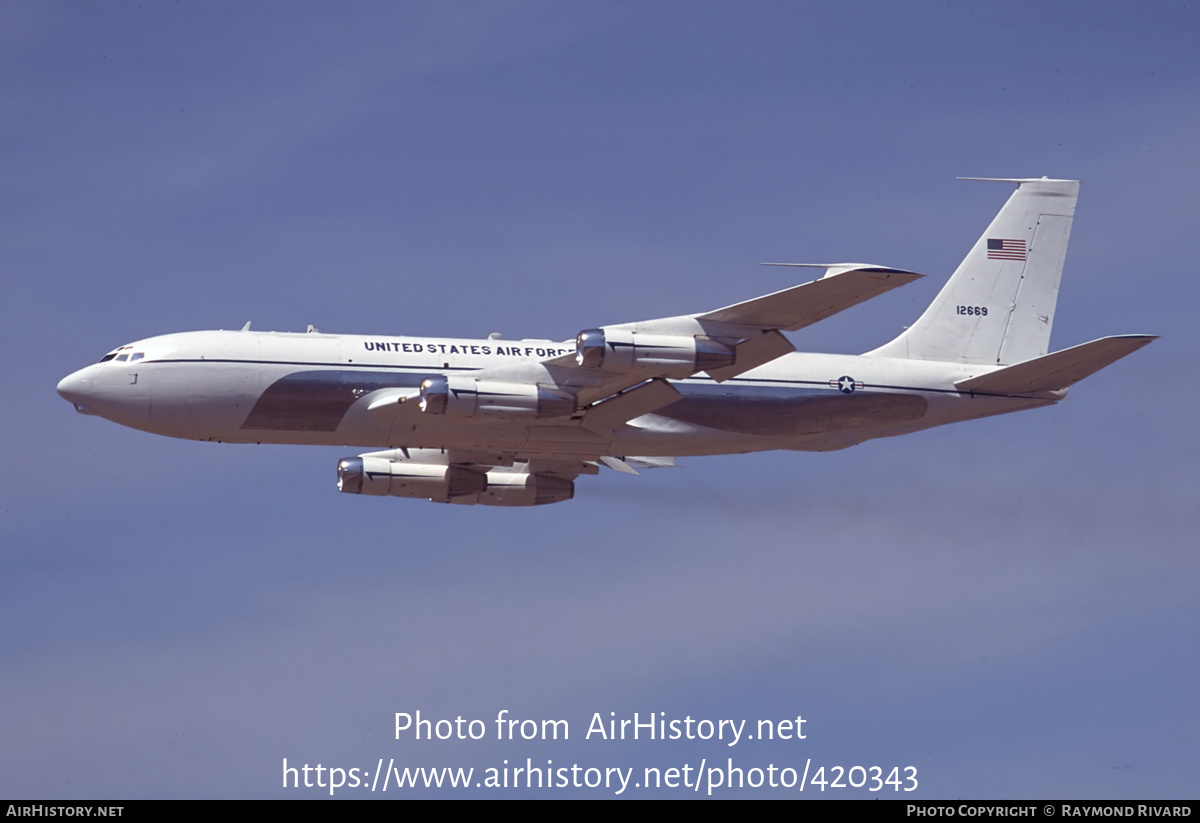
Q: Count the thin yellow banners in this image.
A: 0